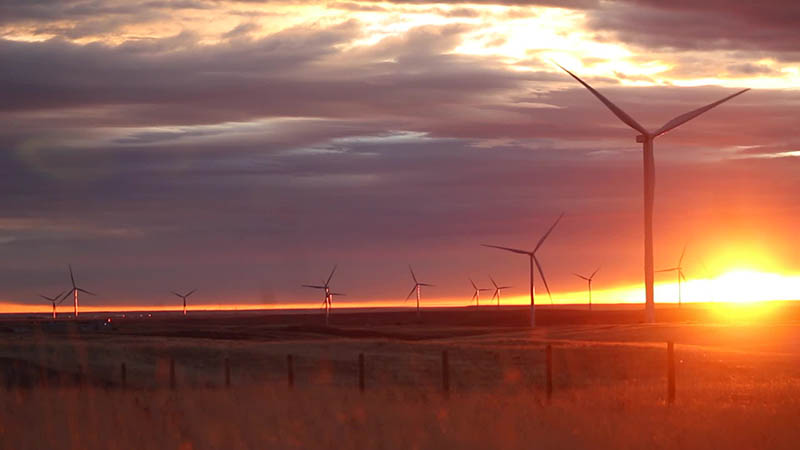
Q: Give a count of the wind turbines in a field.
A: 12